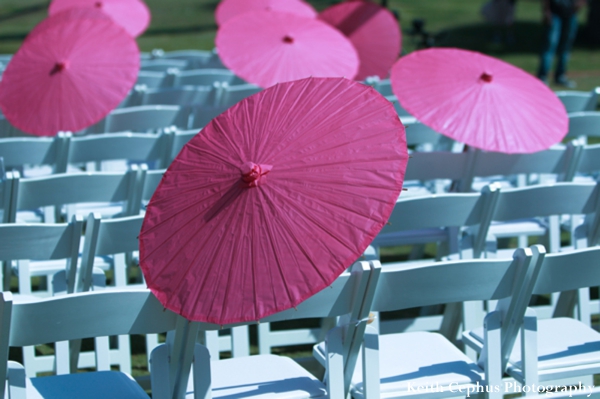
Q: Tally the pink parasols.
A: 7